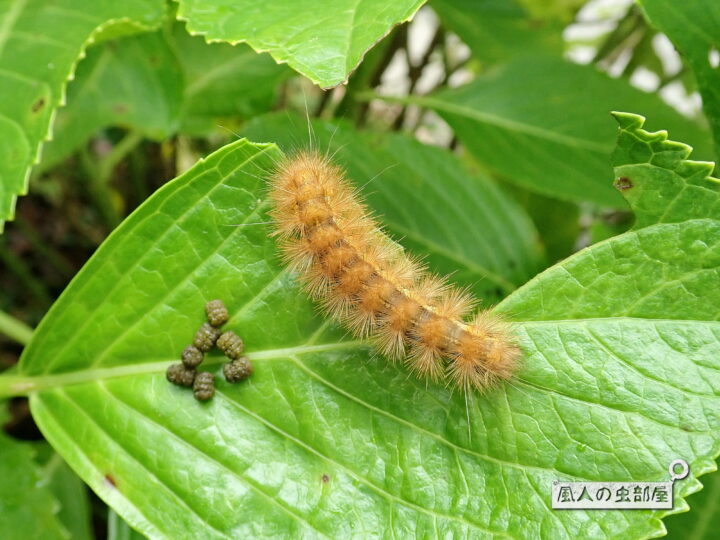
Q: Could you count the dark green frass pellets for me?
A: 7